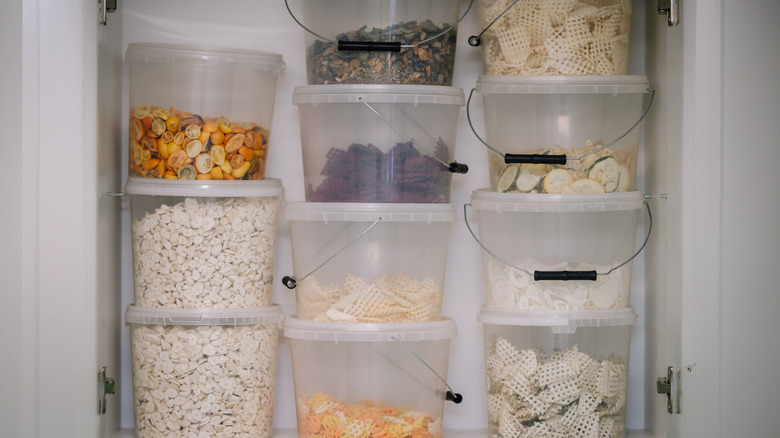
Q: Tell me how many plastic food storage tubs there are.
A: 11